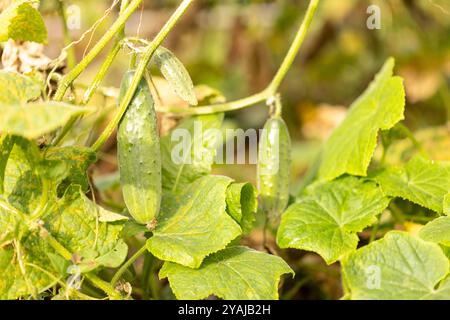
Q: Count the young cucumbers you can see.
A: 3